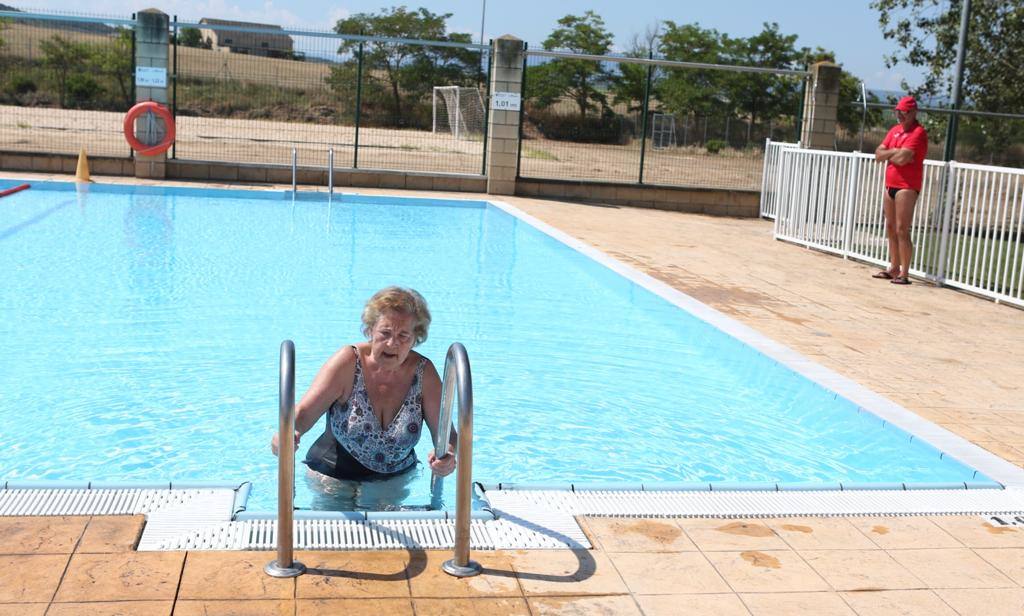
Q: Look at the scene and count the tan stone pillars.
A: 3